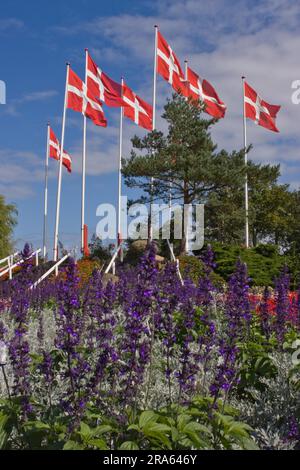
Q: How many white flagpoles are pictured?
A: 7